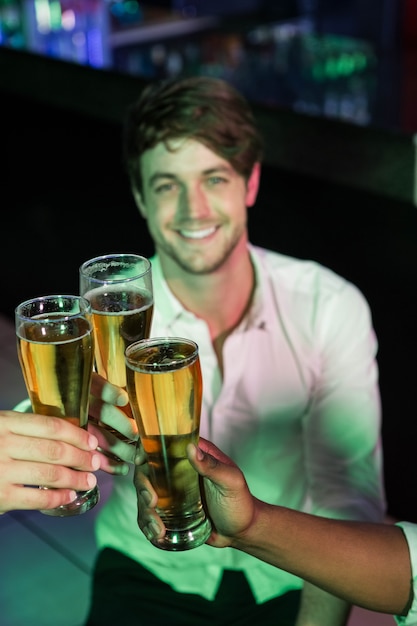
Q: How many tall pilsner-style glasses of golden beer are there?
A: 3